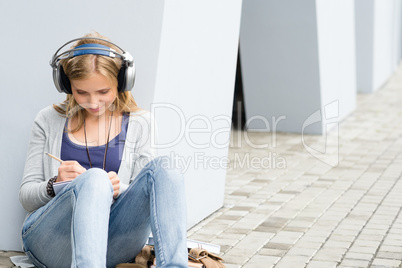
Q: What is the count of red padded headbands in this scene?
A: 0